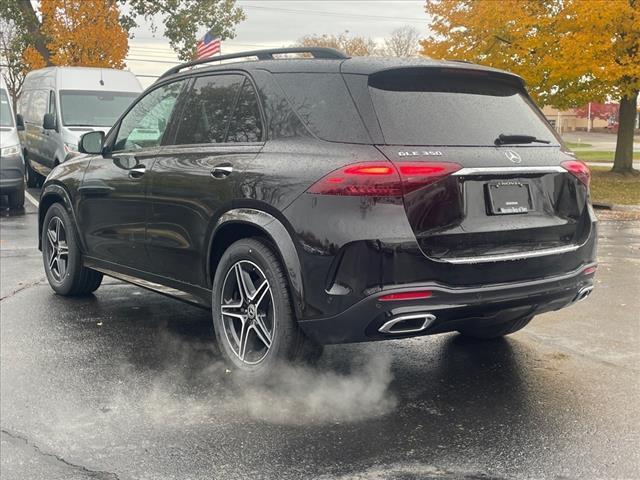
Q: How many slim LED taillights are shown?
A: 2